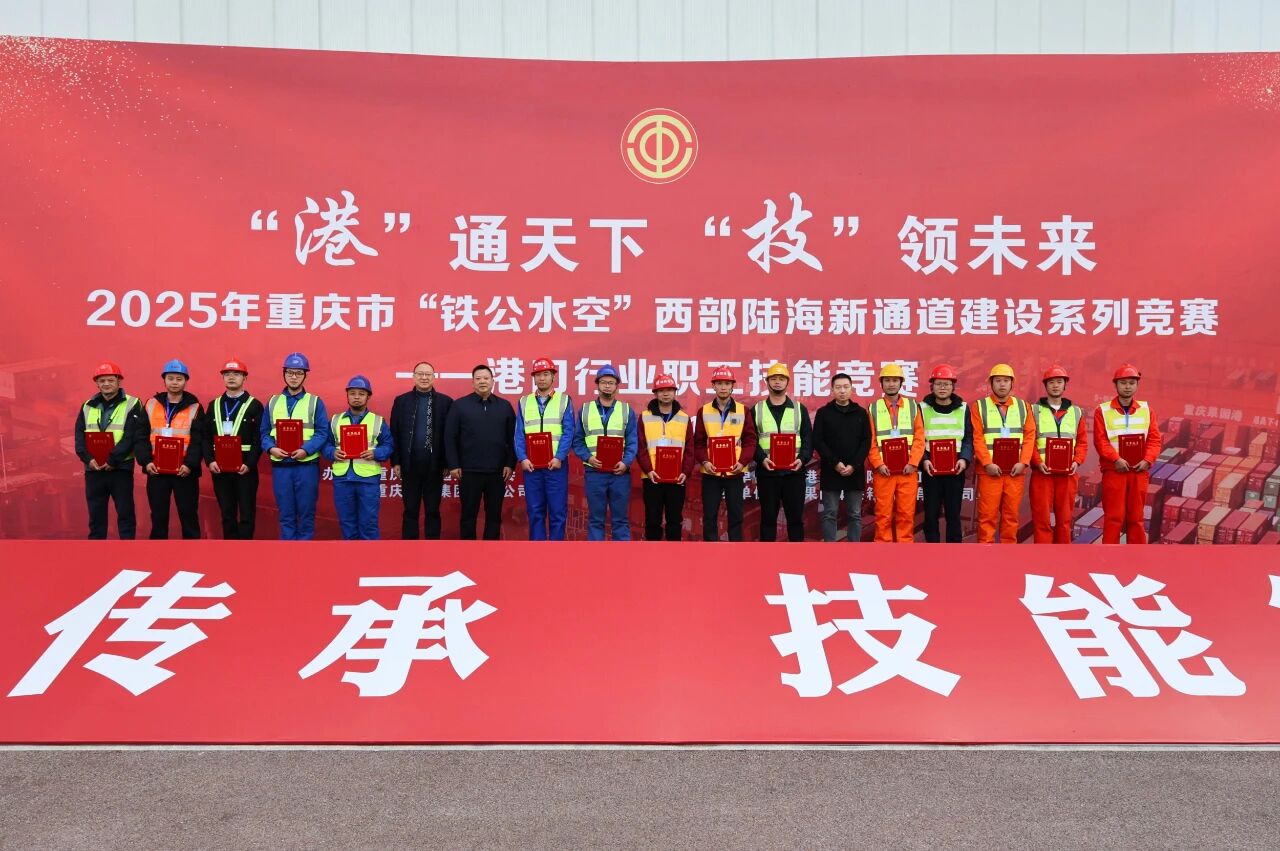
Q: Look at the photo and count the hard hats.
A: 15